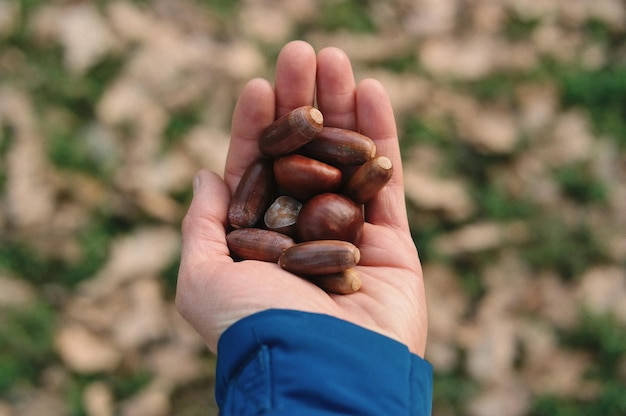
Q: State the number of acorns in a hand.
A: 7